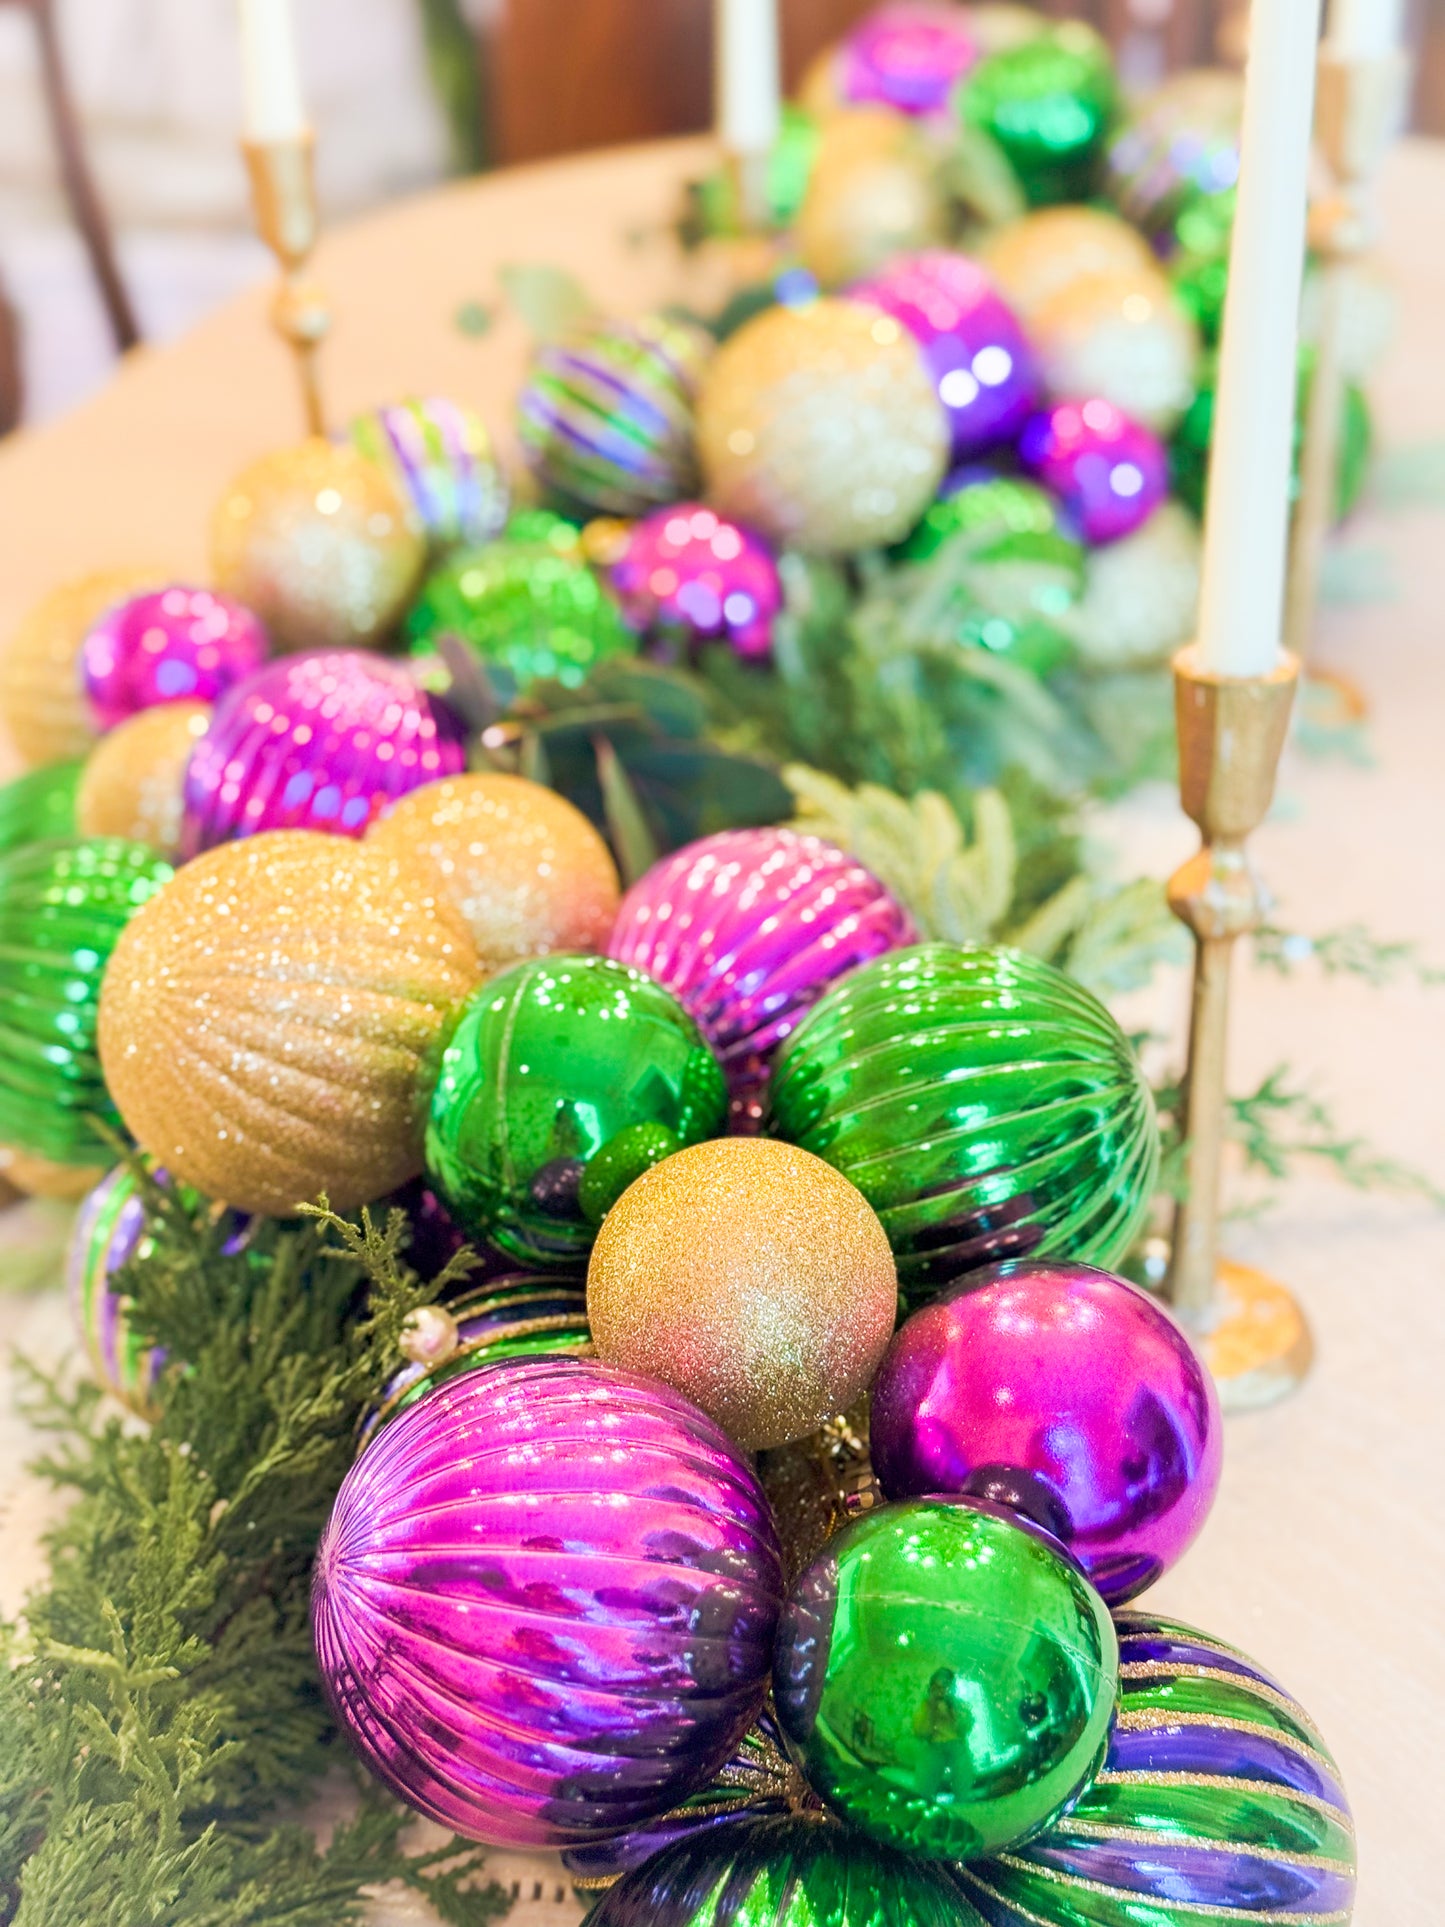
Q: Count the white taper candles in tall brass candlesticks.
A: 4